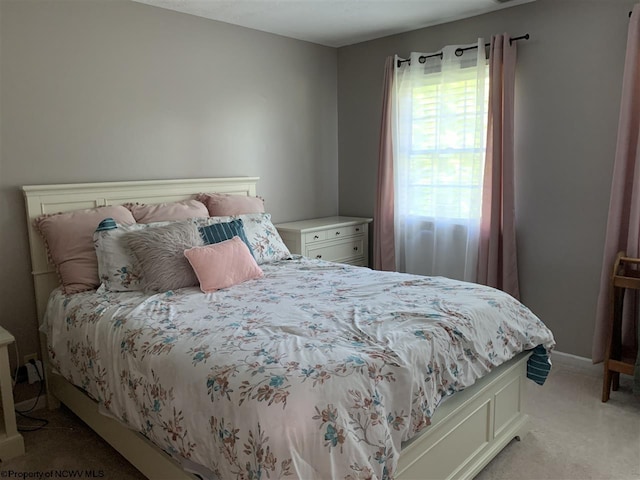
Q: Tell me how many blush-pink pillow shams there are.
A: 3